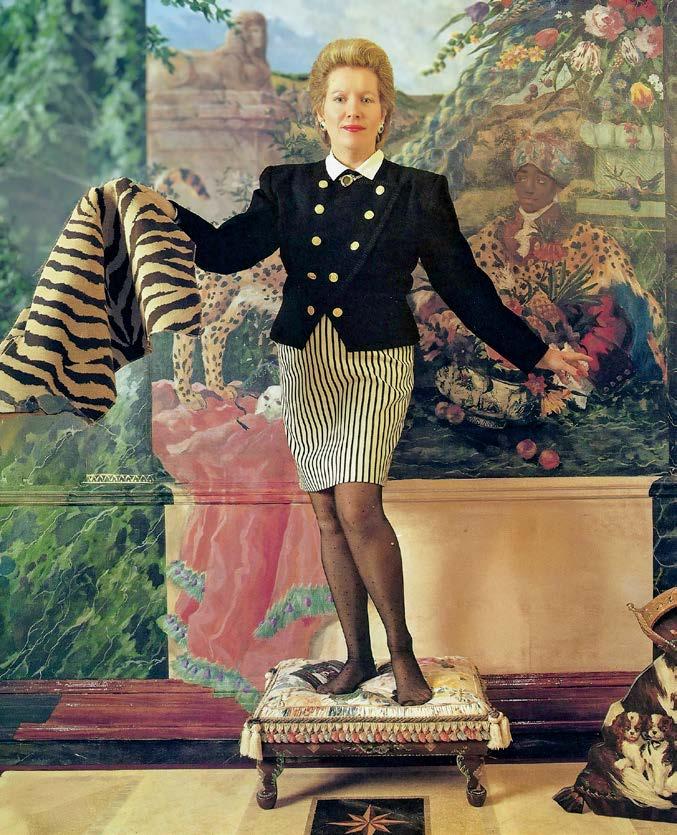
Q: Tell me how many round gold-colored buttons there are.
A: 10